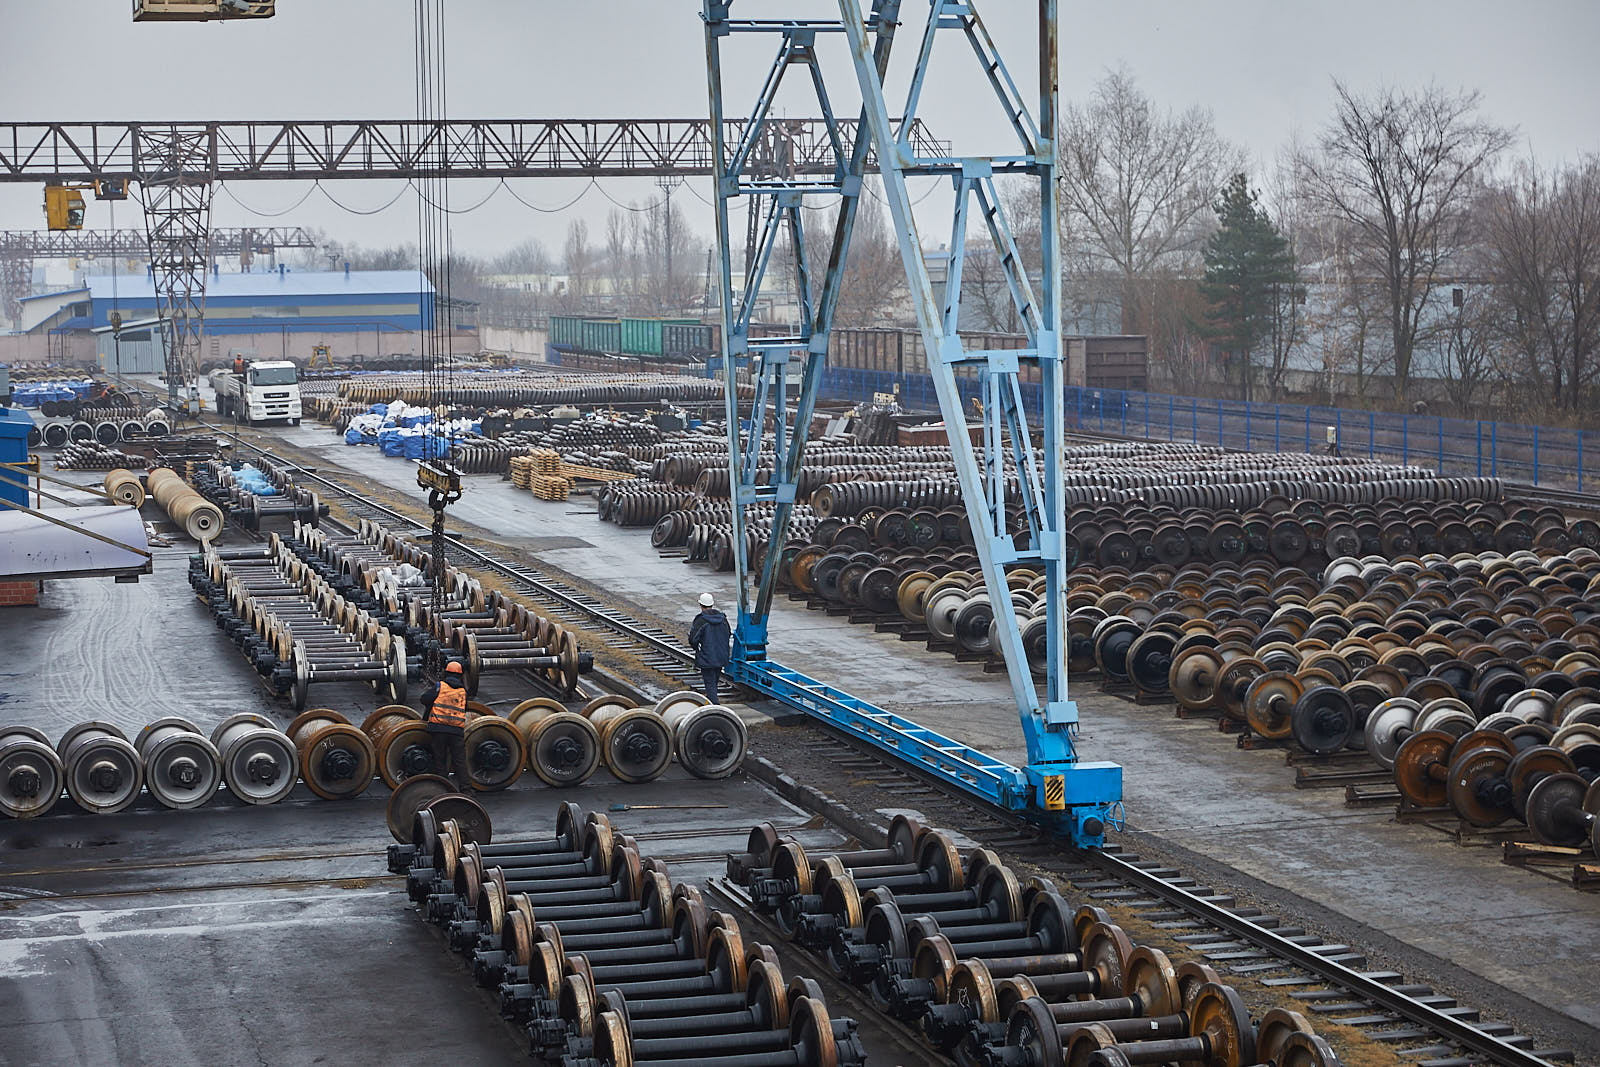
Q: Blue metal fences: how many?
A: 1